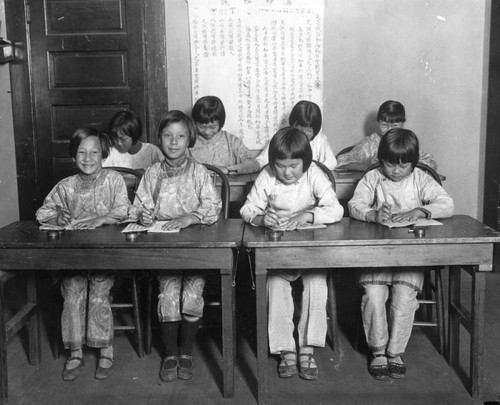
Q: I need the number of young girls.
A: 8